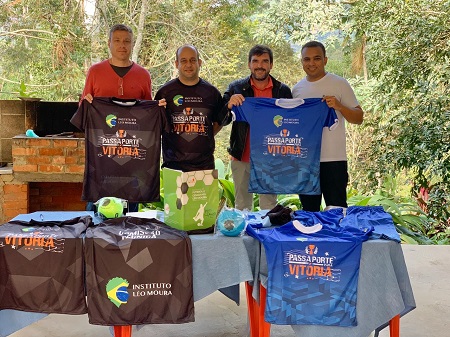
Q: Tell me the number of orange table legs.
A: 4